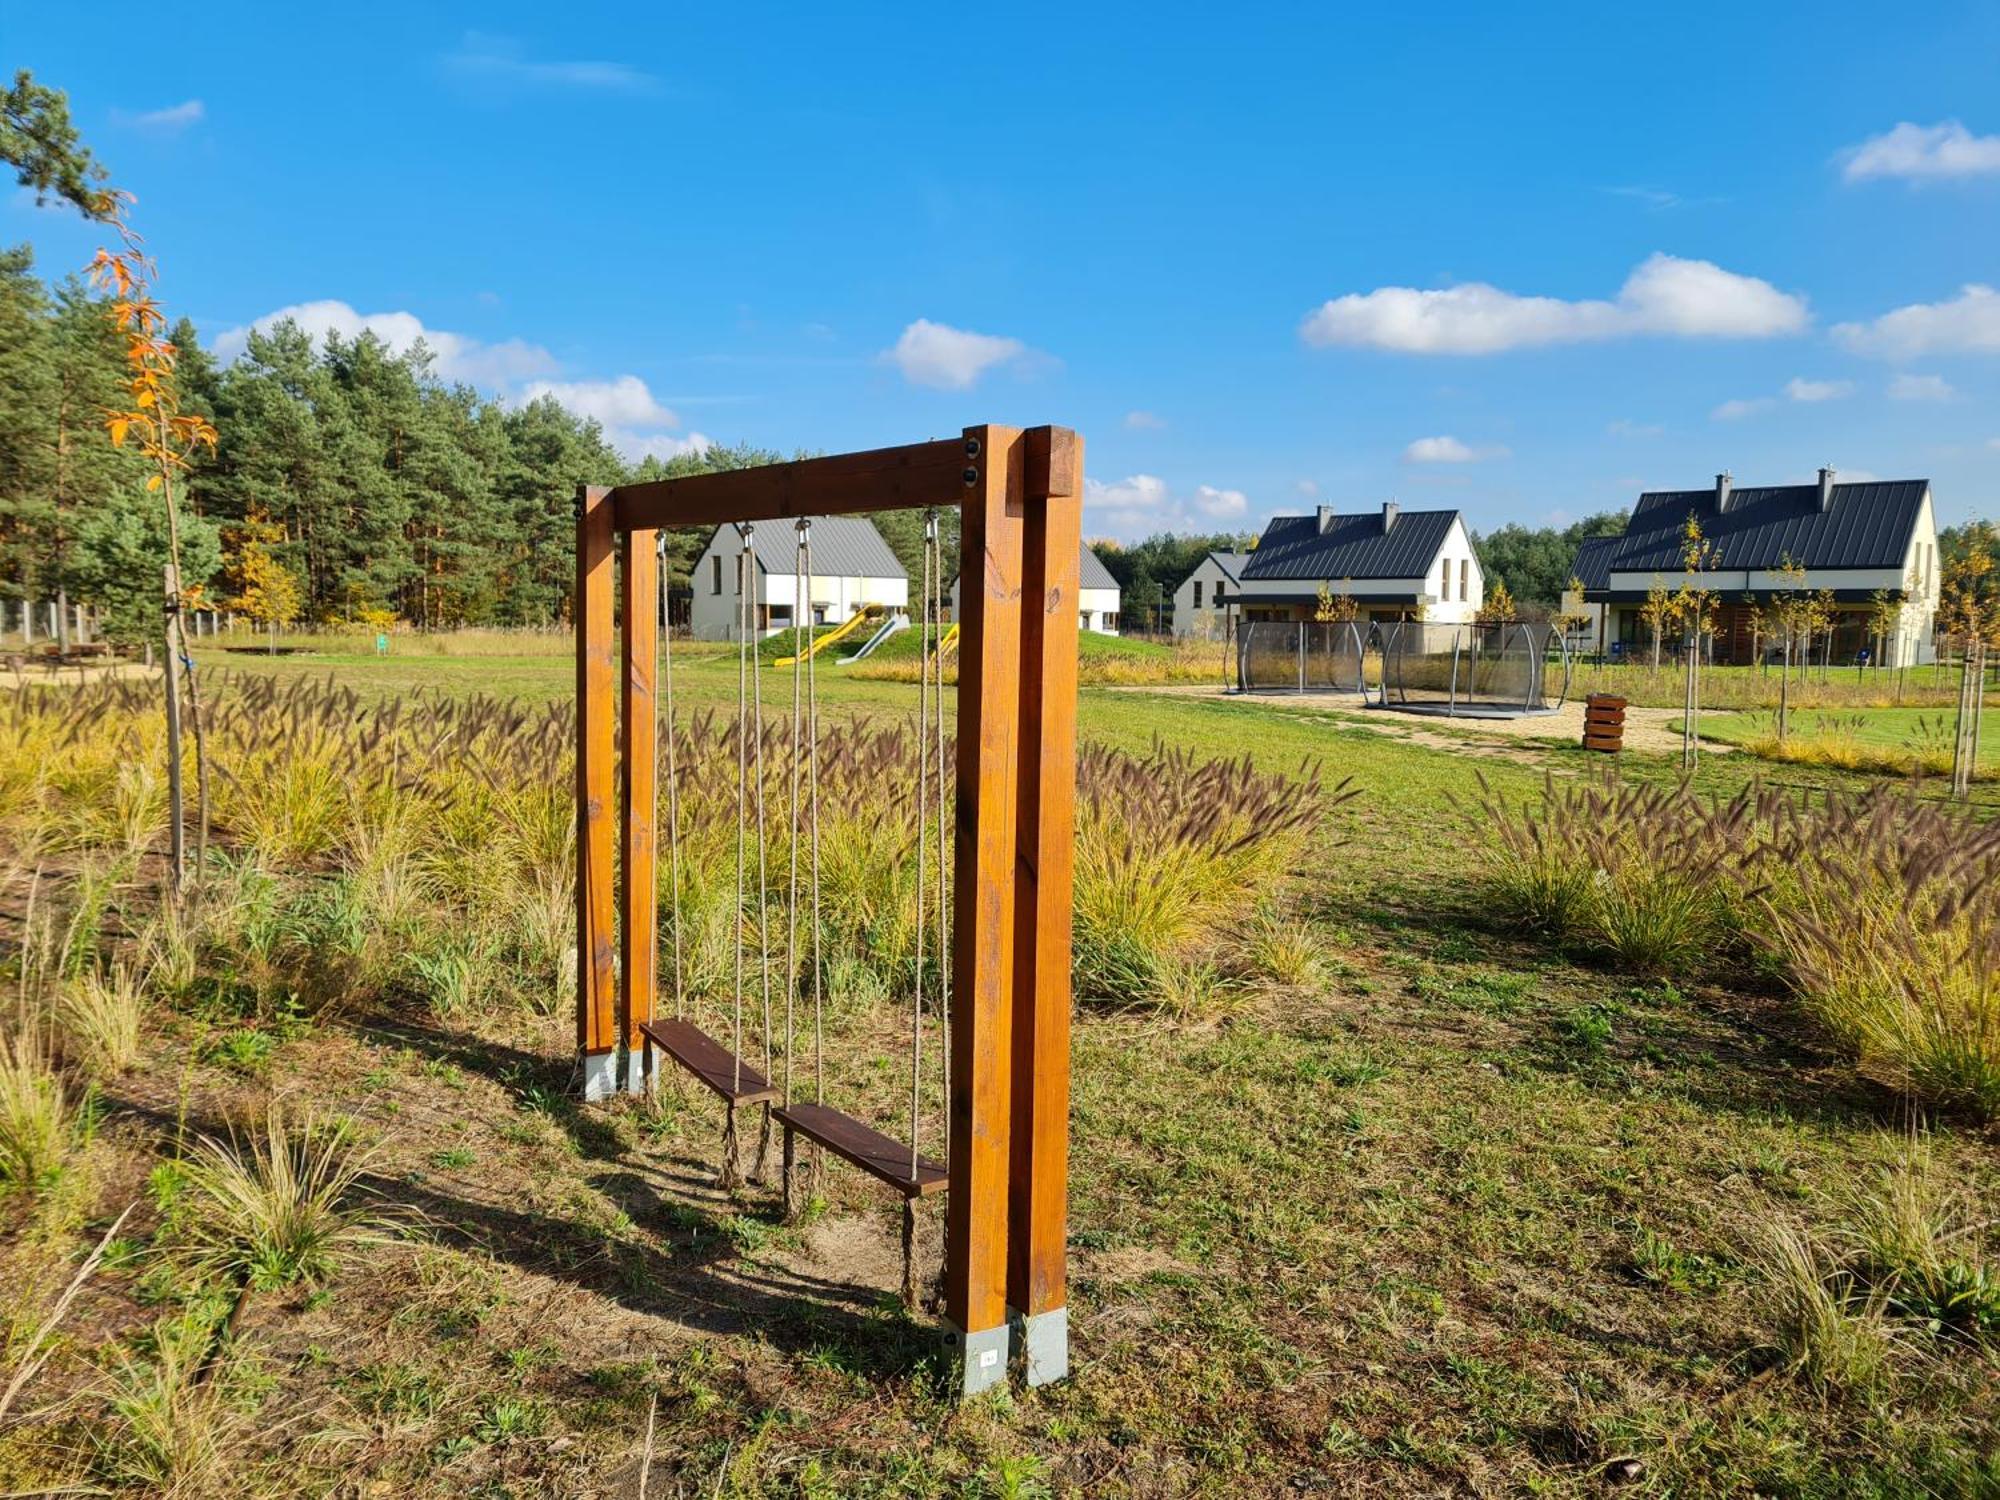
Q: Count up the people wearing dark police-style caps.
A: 0